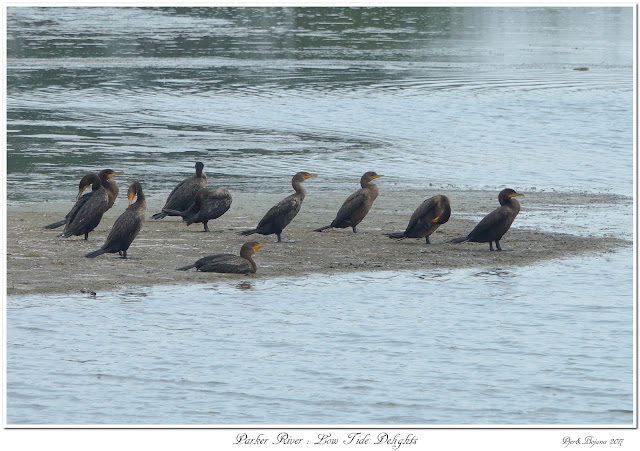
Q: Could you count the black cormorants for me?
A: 10